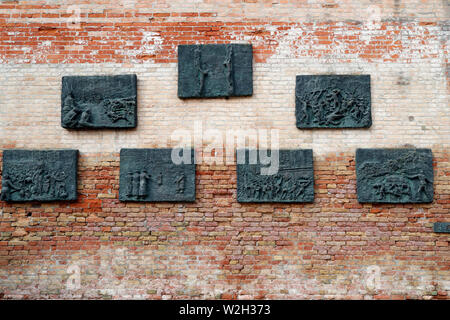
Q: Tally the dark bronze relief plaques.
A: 7